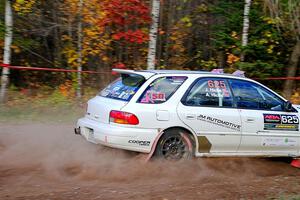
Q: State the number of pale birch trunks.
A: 4